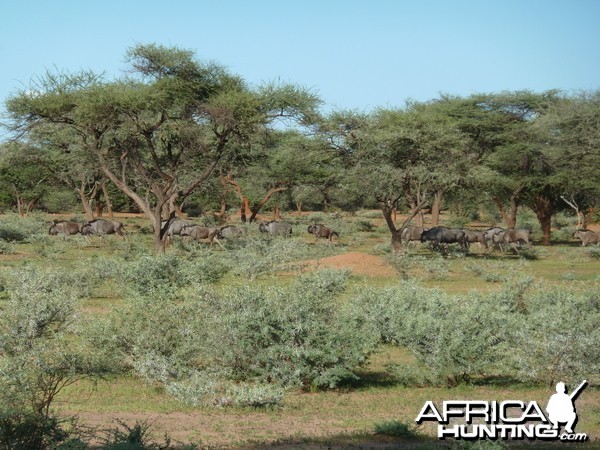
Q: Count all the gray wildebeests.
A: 13